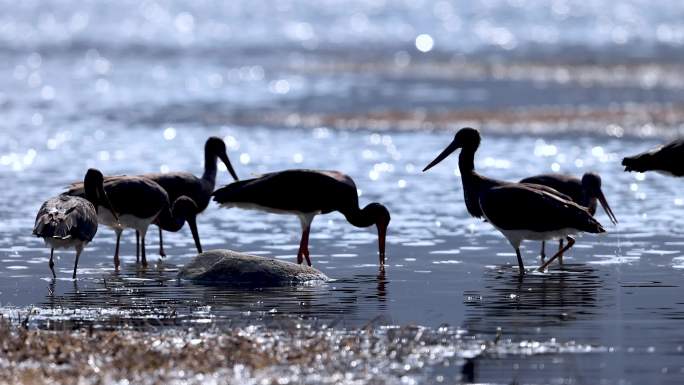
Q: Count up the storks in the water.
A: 7